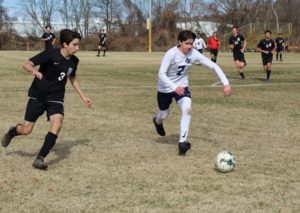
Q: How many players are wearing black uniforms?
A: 6